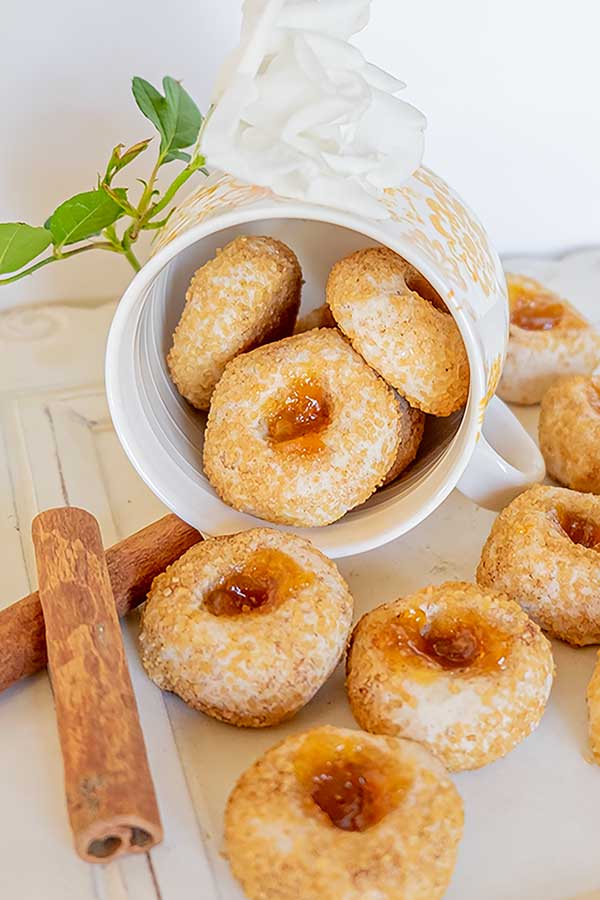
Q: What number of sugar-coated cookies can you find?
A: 11